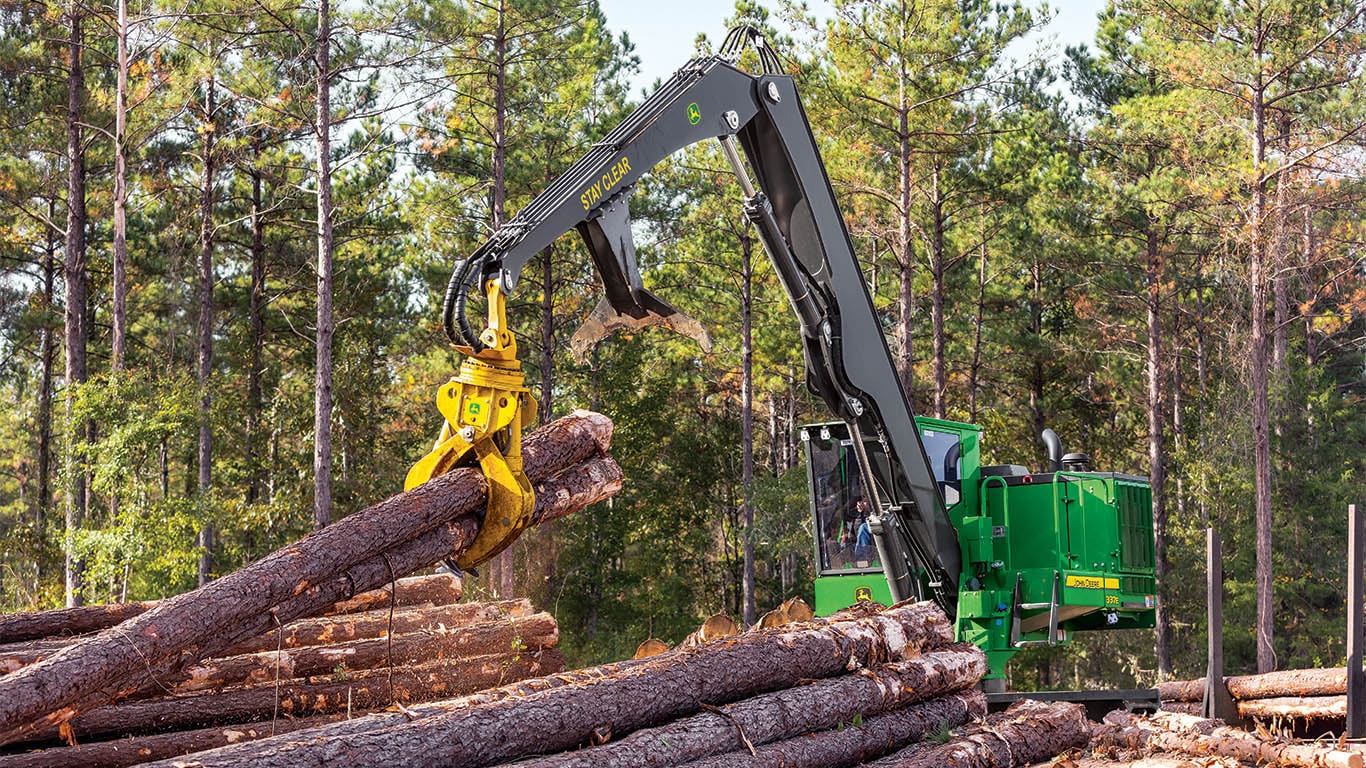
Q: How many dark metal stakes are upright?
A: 2